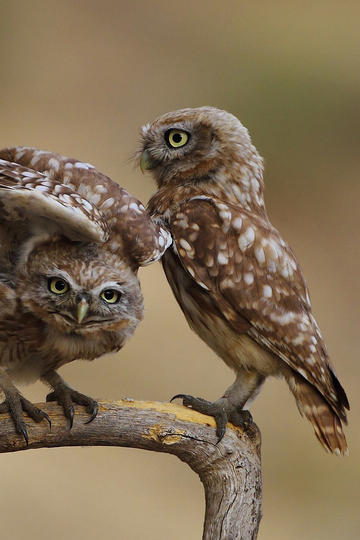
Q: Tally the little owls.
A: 2